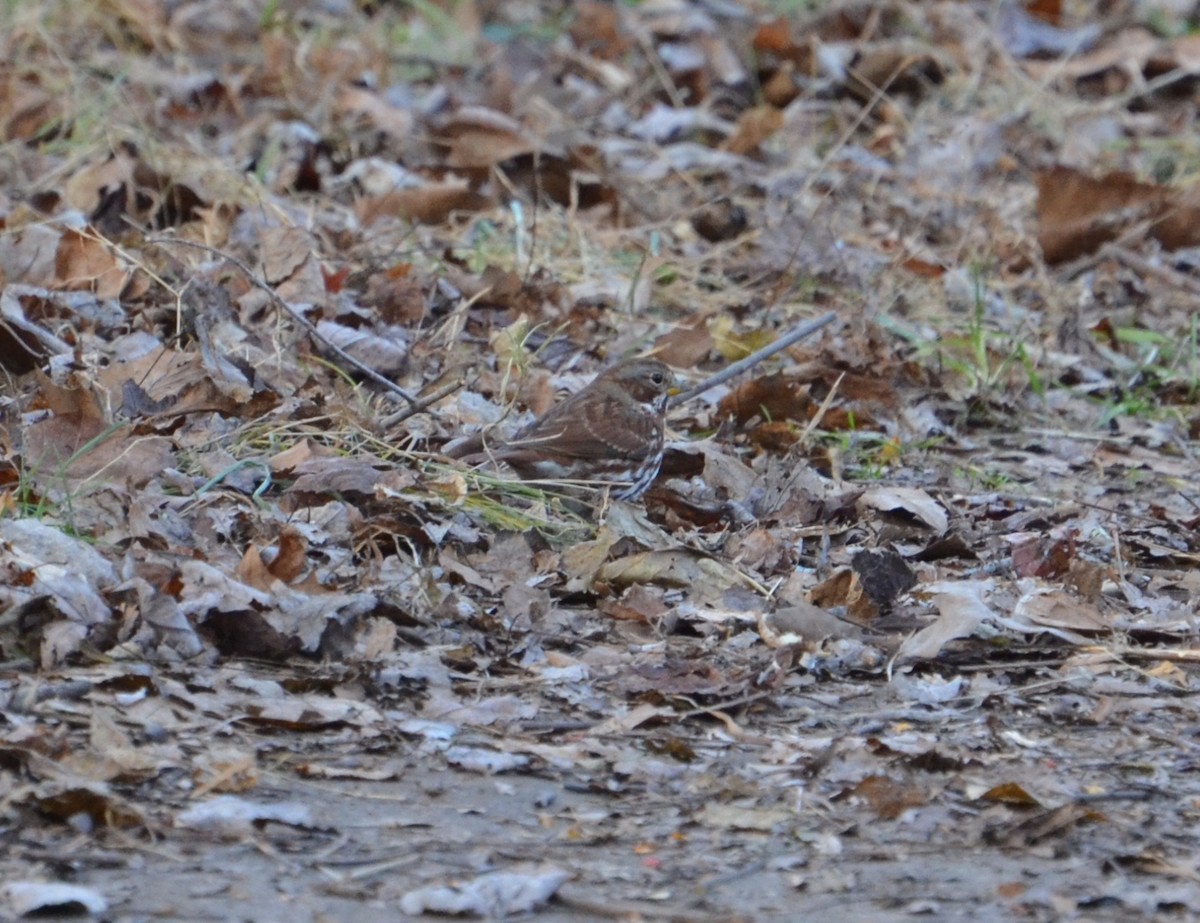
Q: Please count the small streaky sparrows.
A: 1